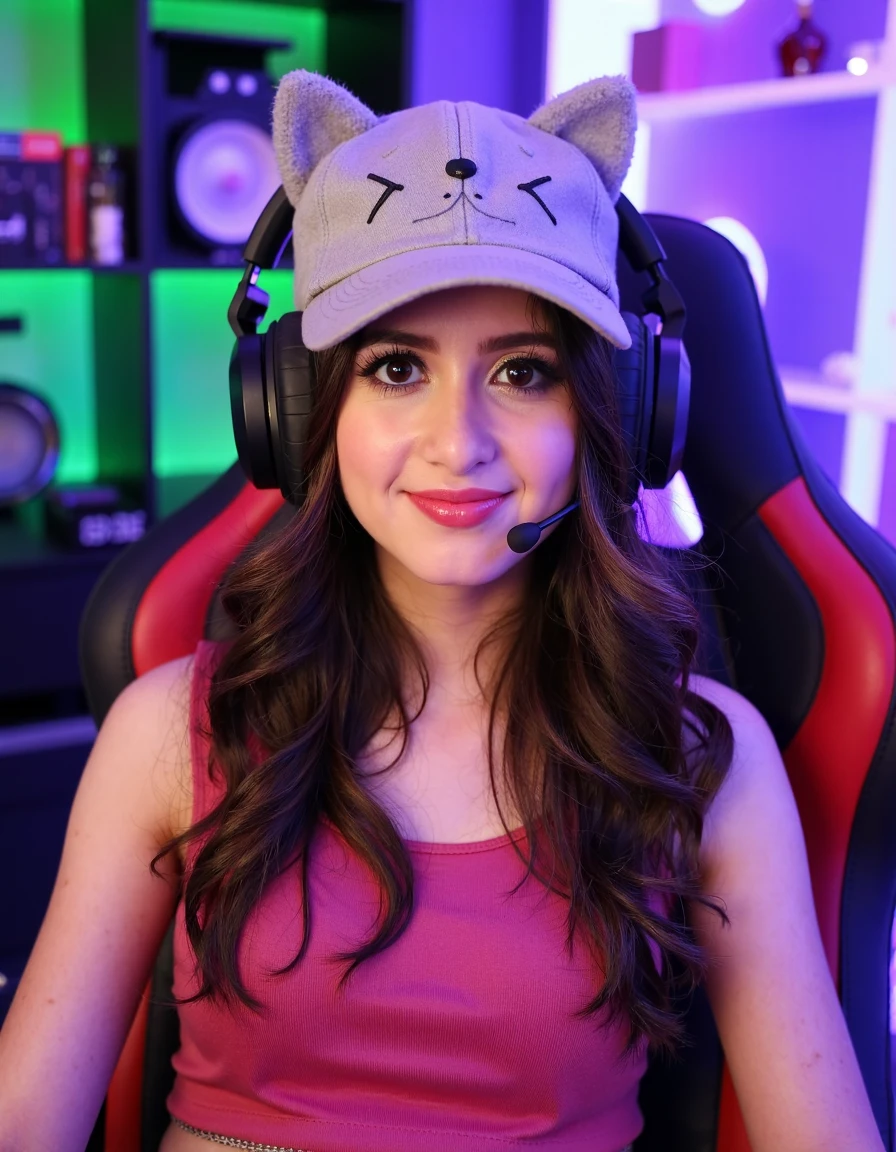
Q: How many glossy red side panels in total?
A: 2